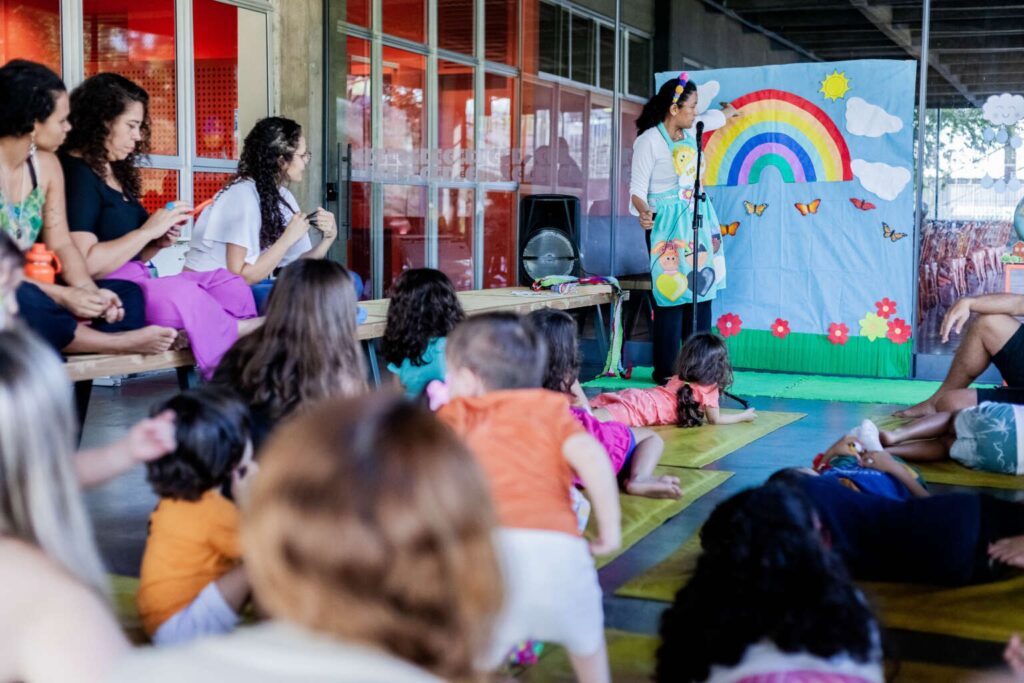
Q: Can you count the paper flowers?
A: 6